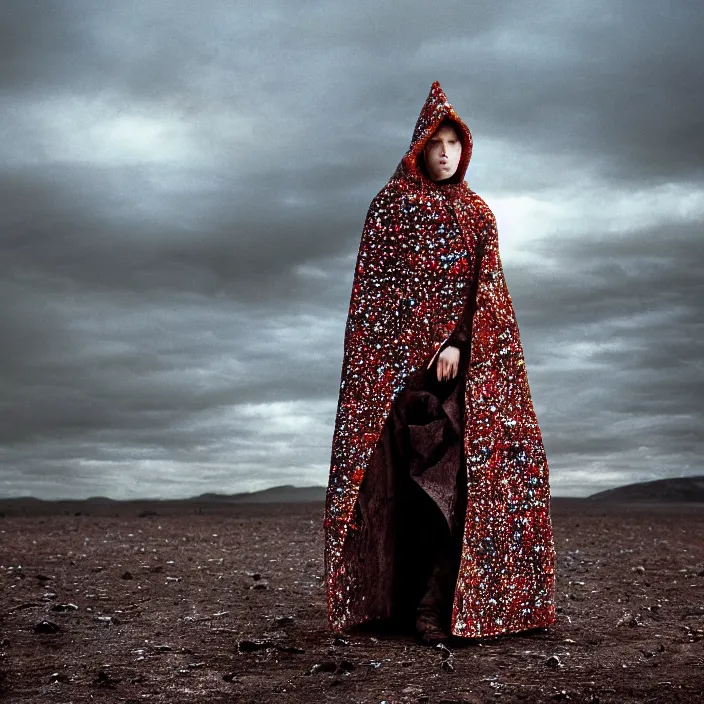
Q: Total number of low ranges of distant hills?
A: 2